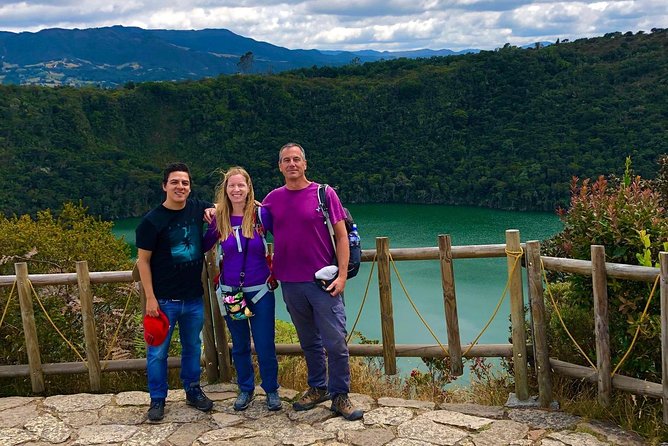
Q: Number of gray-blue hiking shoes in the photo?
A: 2